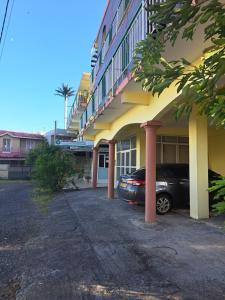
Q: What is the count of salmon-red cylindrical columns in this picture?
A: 3